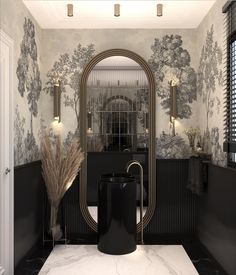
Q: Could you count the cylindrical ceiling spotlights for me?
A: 3